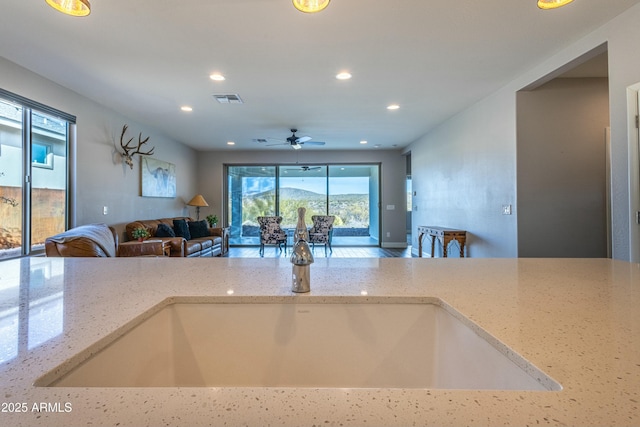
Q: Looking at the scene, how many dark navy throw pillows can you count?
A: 3